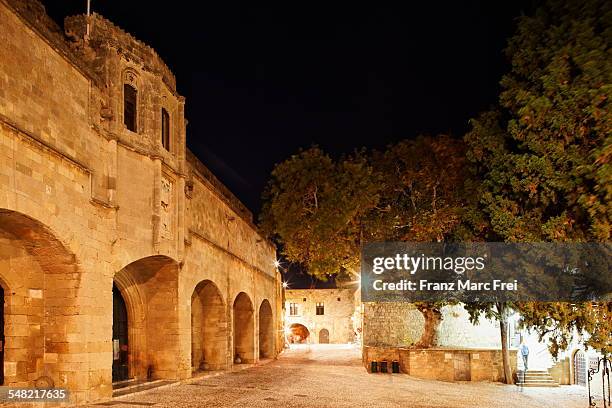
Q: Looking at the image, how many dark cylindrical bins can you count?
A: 3